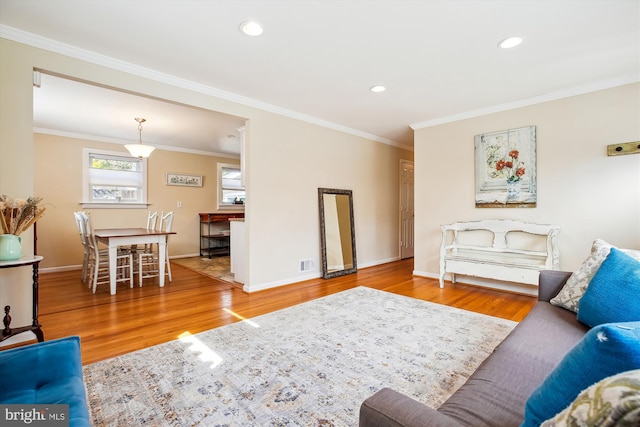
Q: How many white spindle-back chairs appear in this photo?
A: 4